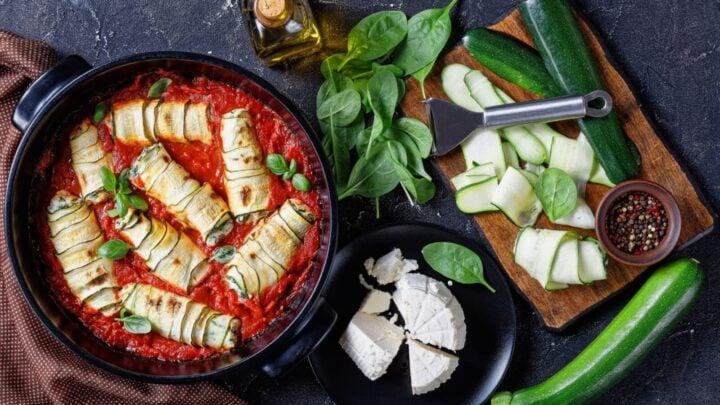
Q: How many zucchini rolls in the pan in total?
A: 8